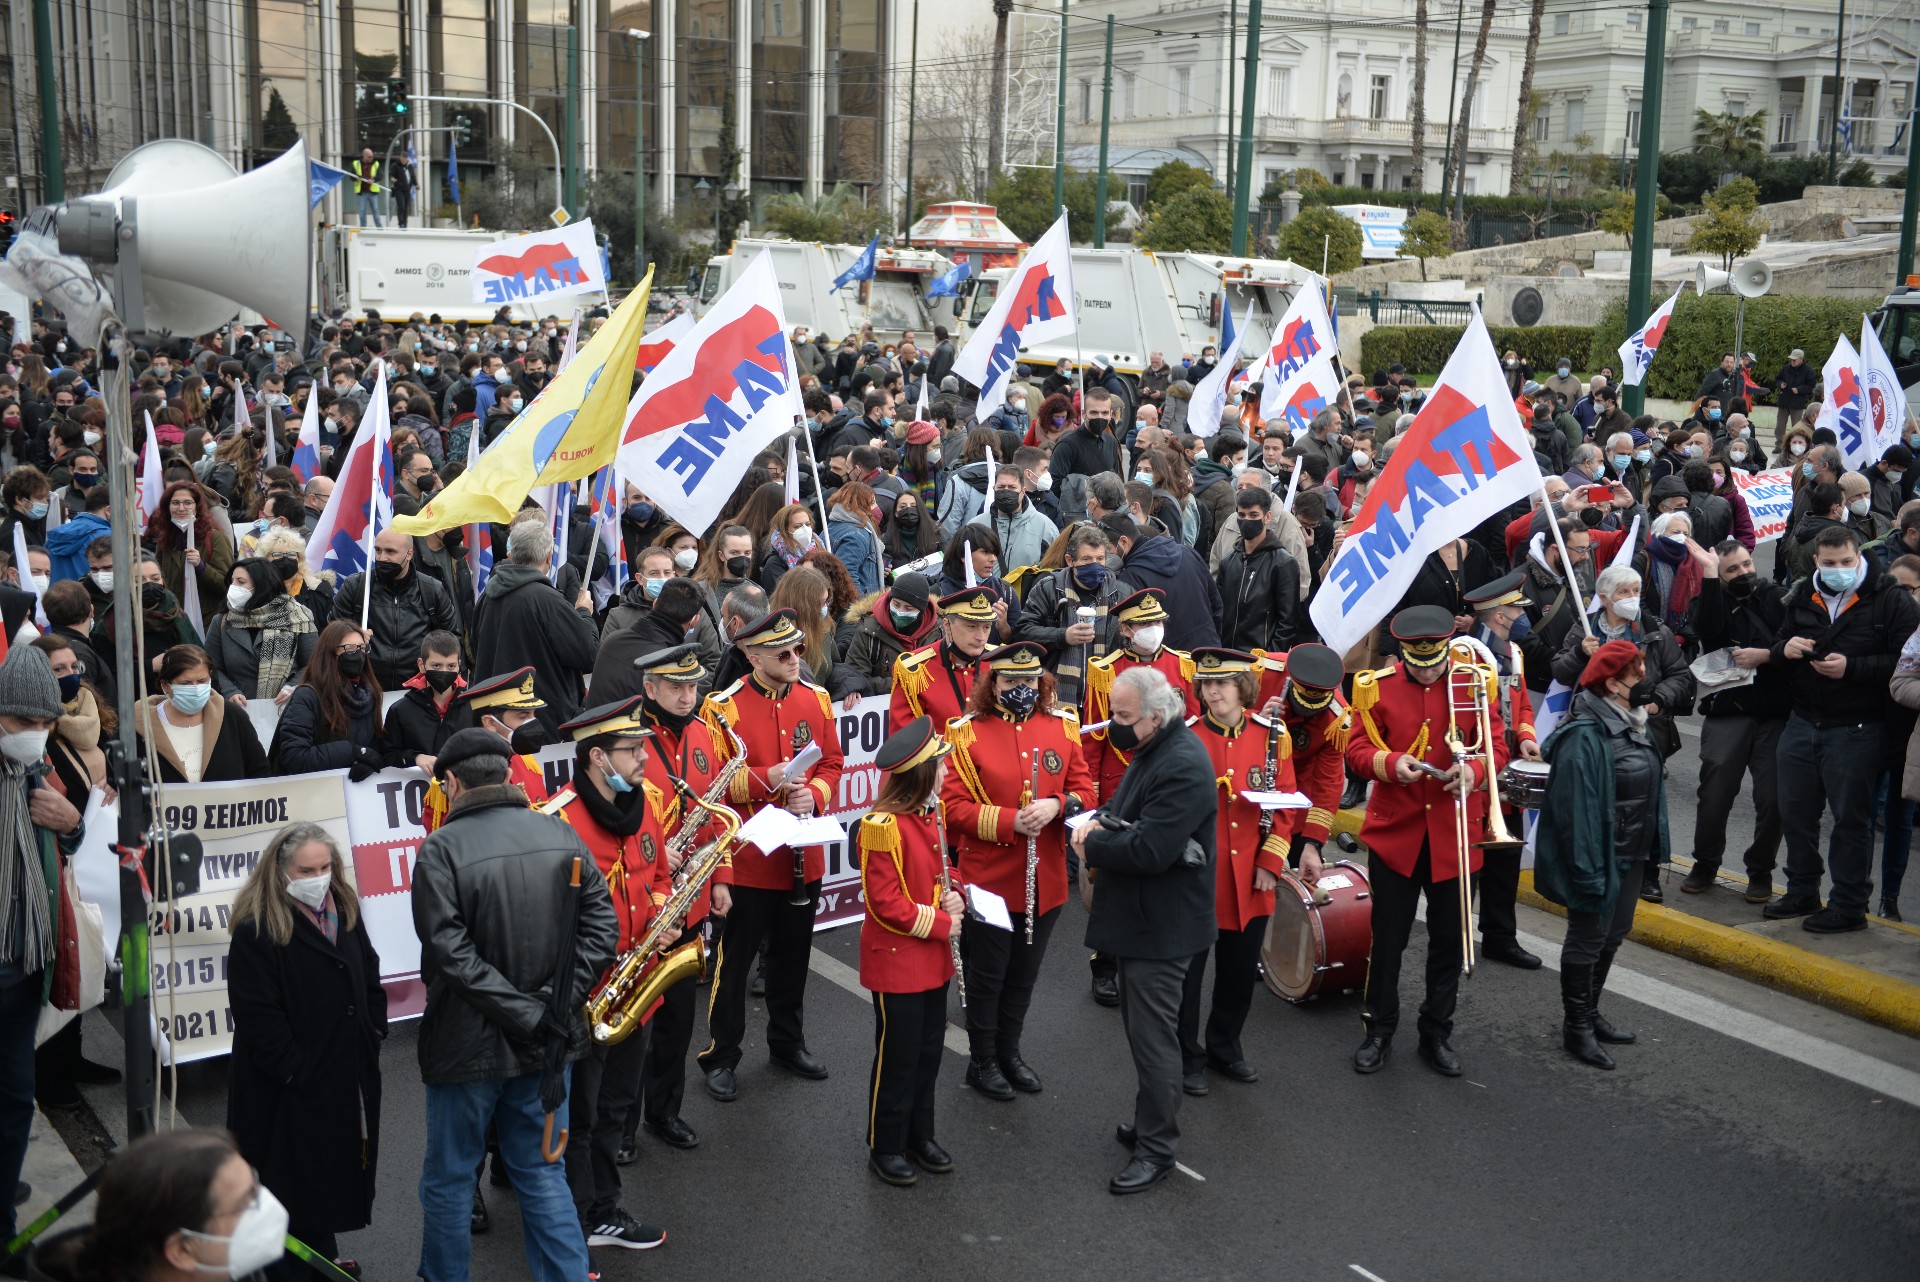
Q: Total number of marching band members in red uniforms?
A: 12